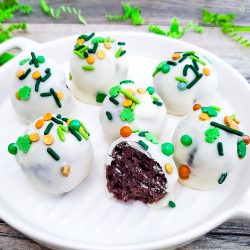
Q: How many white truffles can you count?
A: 7